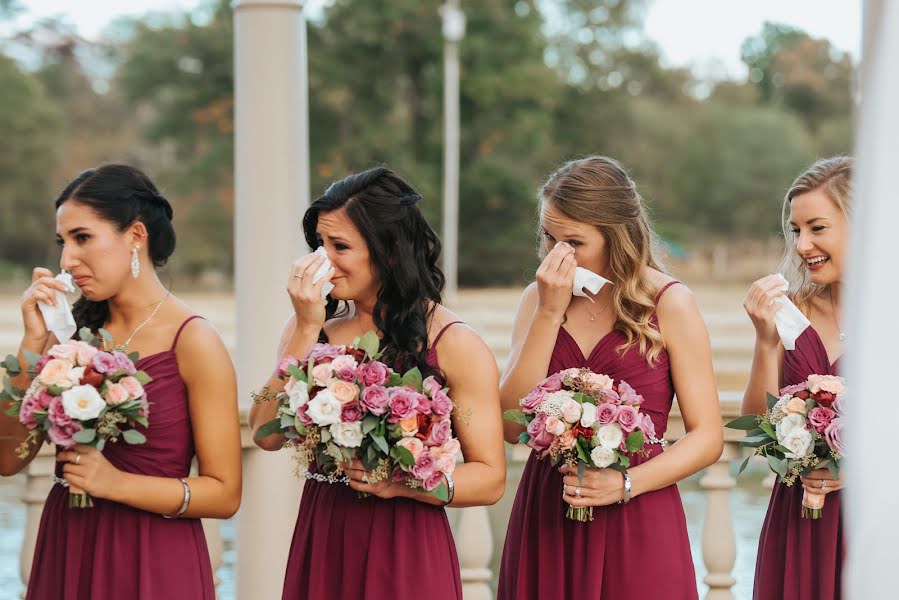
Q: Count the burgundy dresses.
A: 4